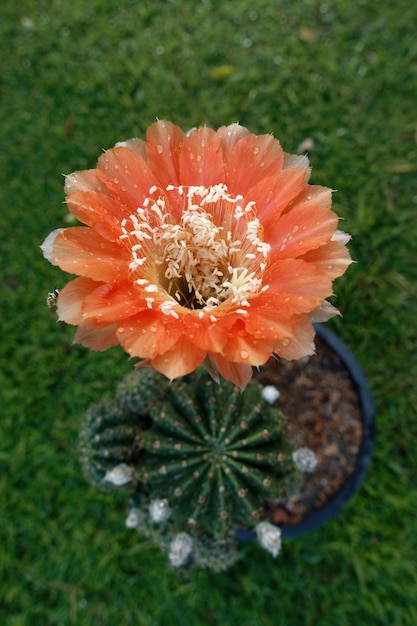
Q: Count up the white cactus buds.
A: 7